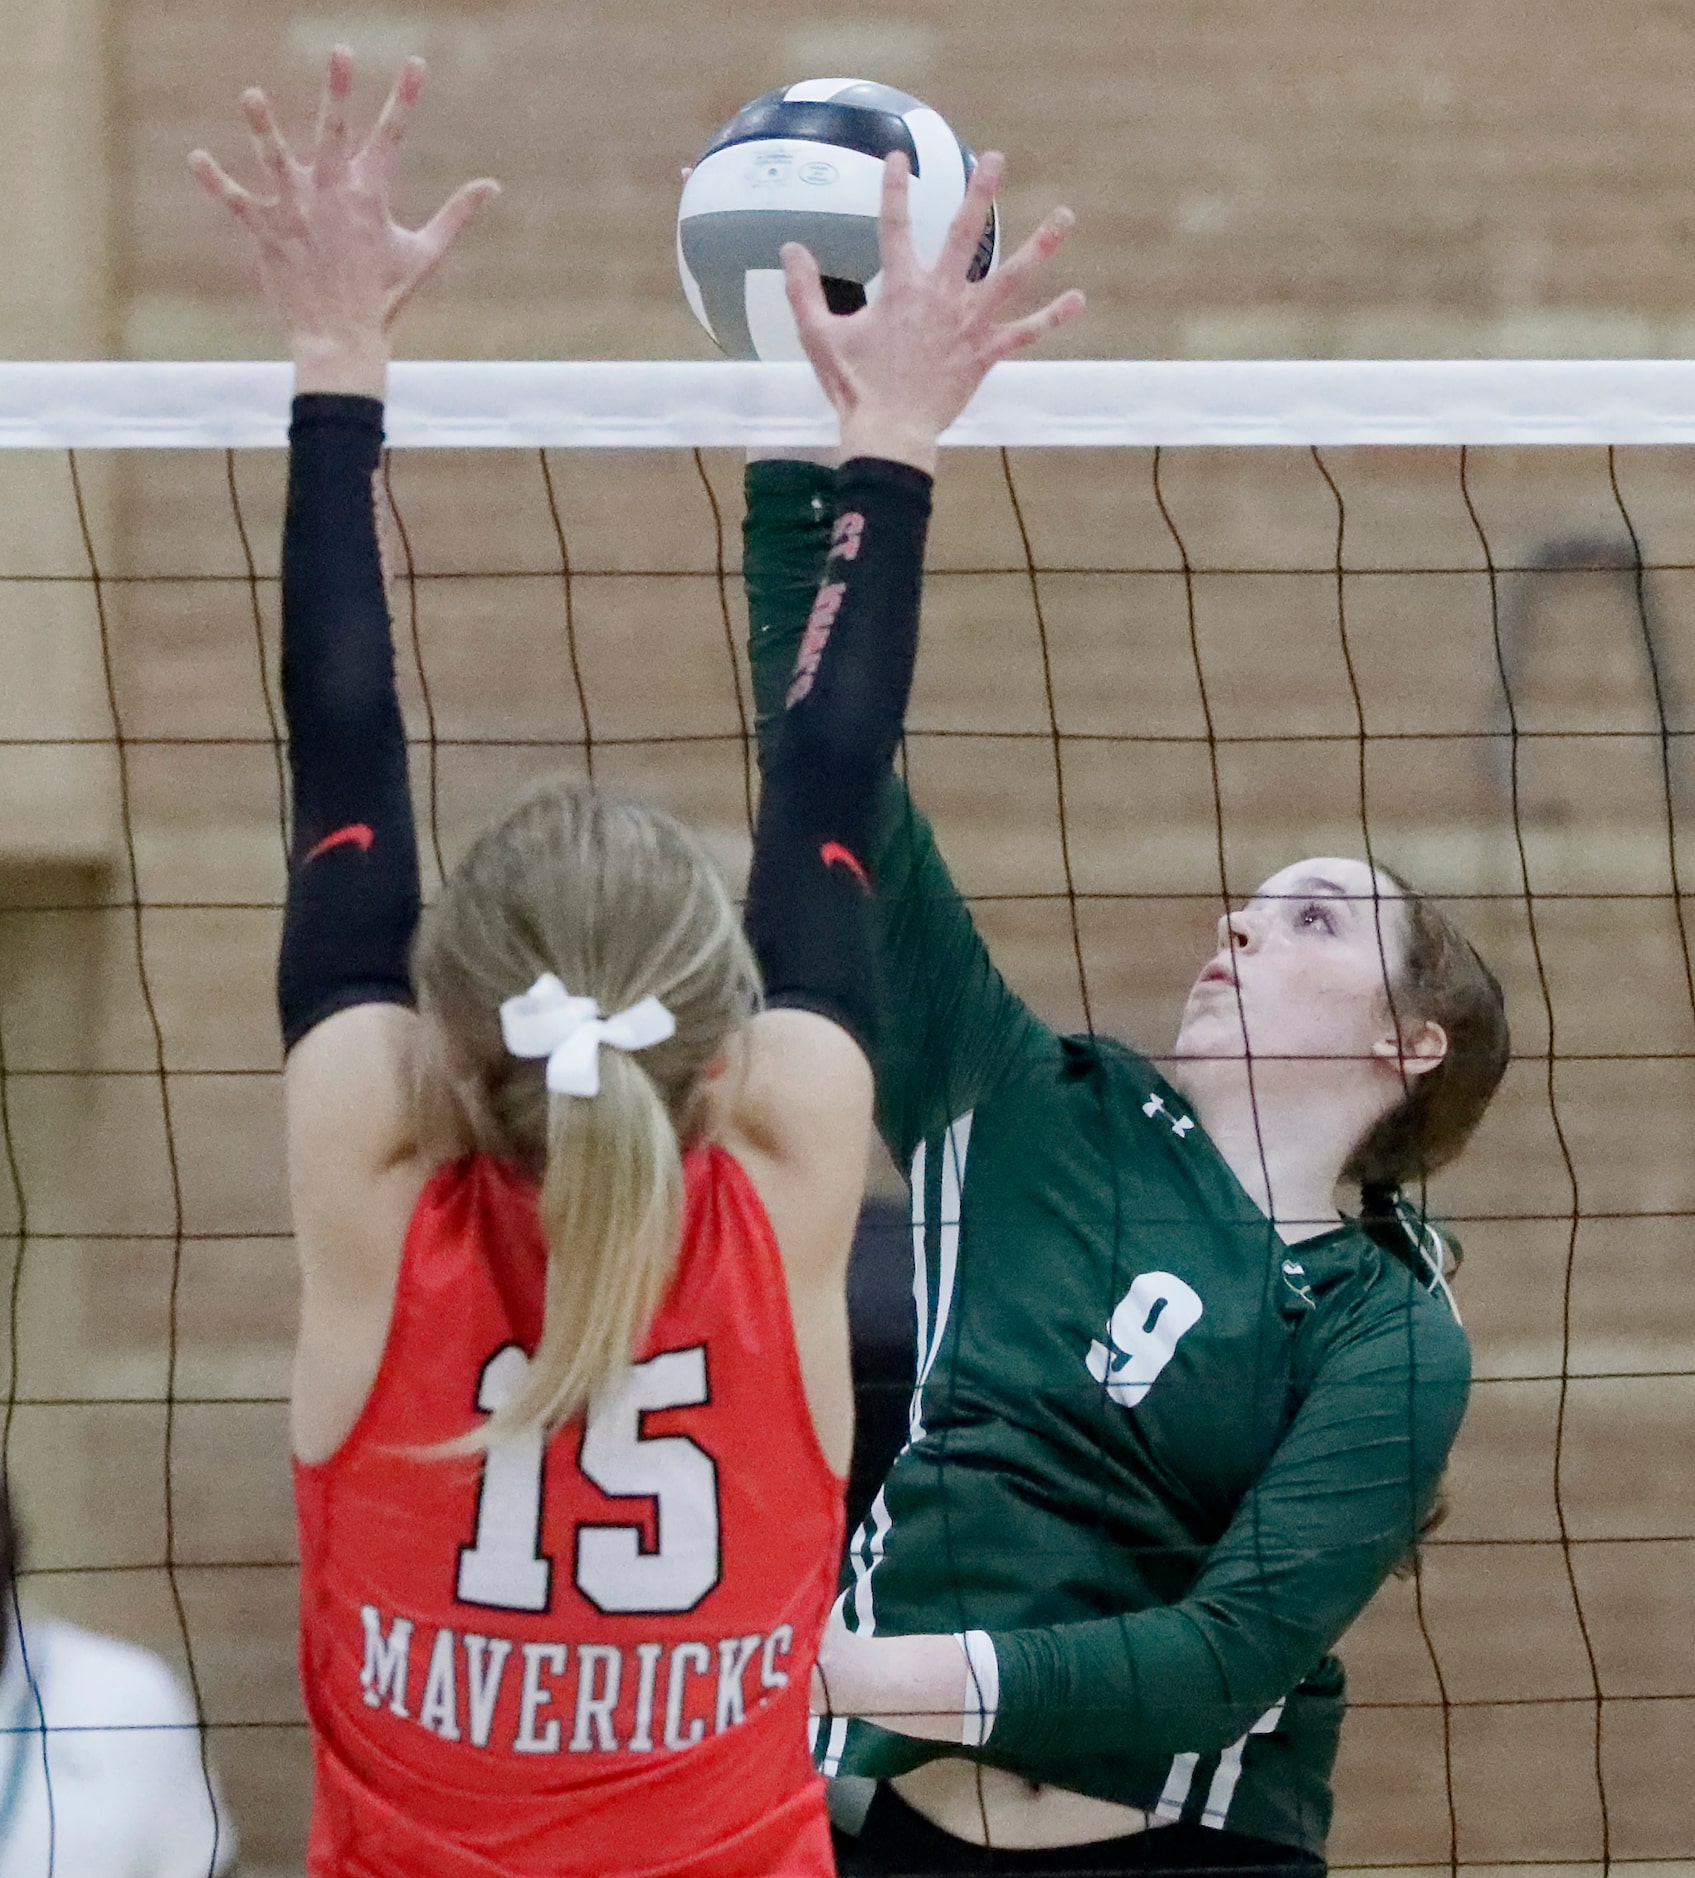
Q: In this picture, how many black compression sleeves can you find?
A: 2